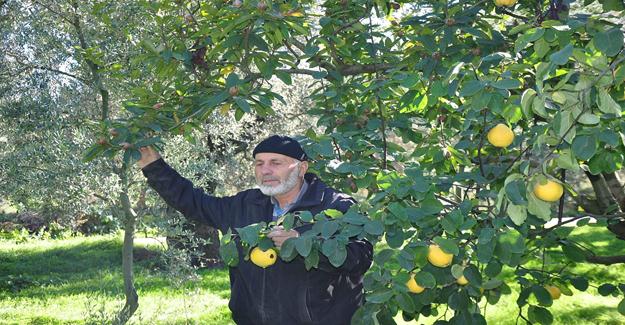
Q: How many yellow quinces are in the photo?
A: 8